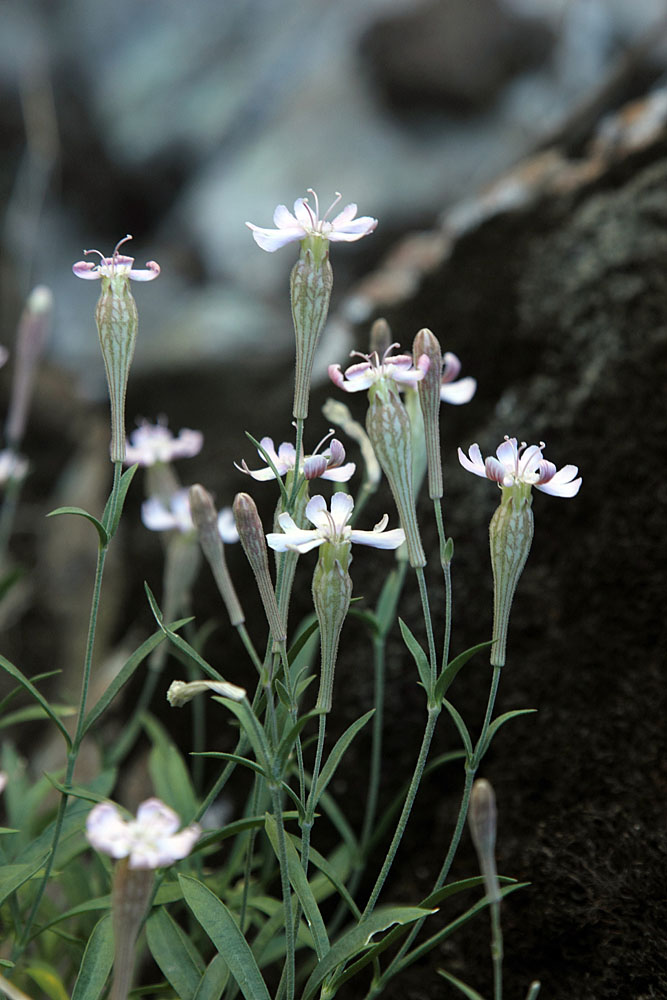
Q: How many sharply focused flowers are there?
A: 6